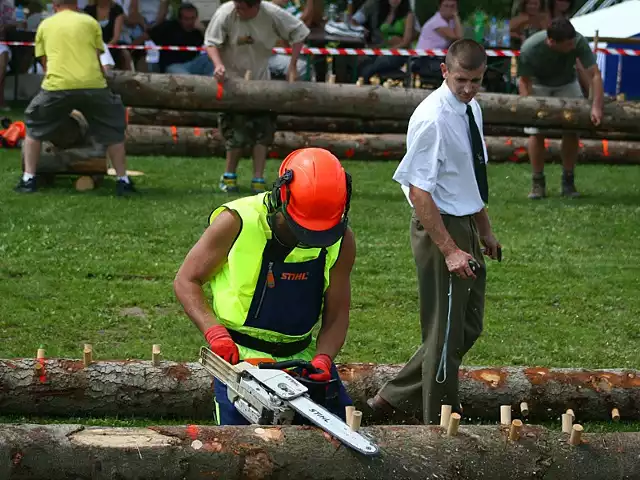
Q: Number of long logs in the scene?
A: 5